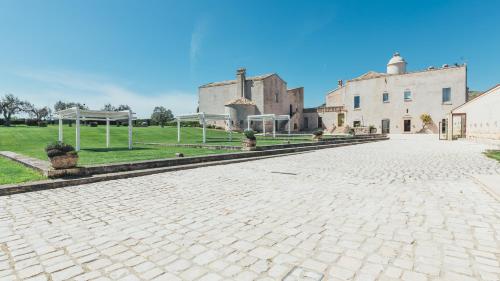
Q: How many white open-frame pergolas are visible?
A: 3